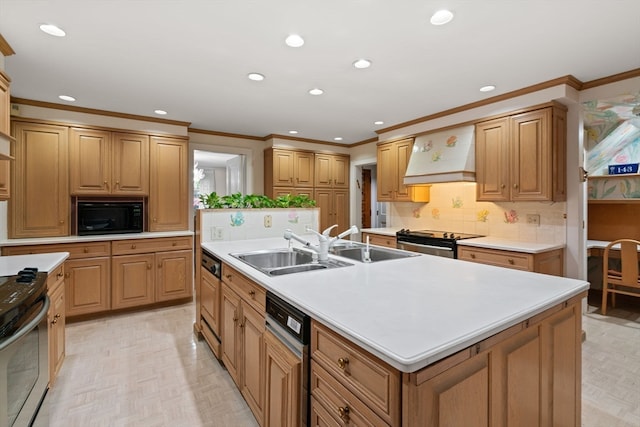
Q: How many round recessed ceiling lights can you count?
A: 12